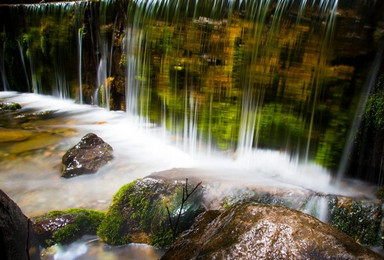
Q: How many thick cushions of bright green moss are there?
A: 2